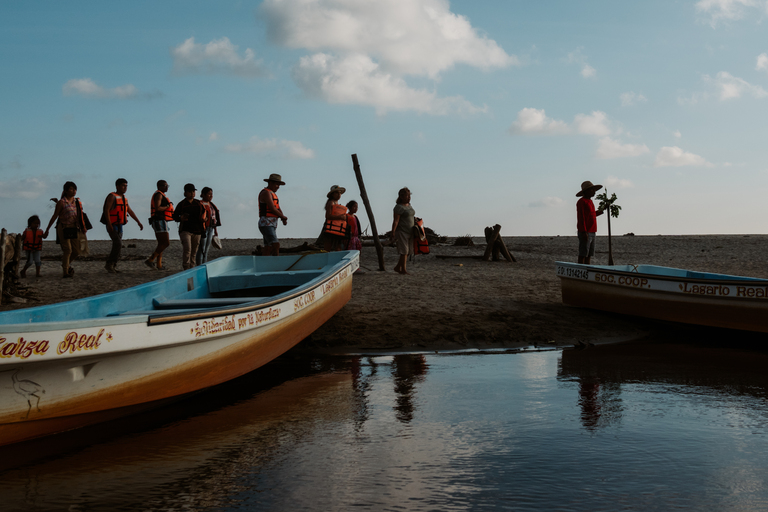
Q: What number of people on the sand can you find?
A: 11